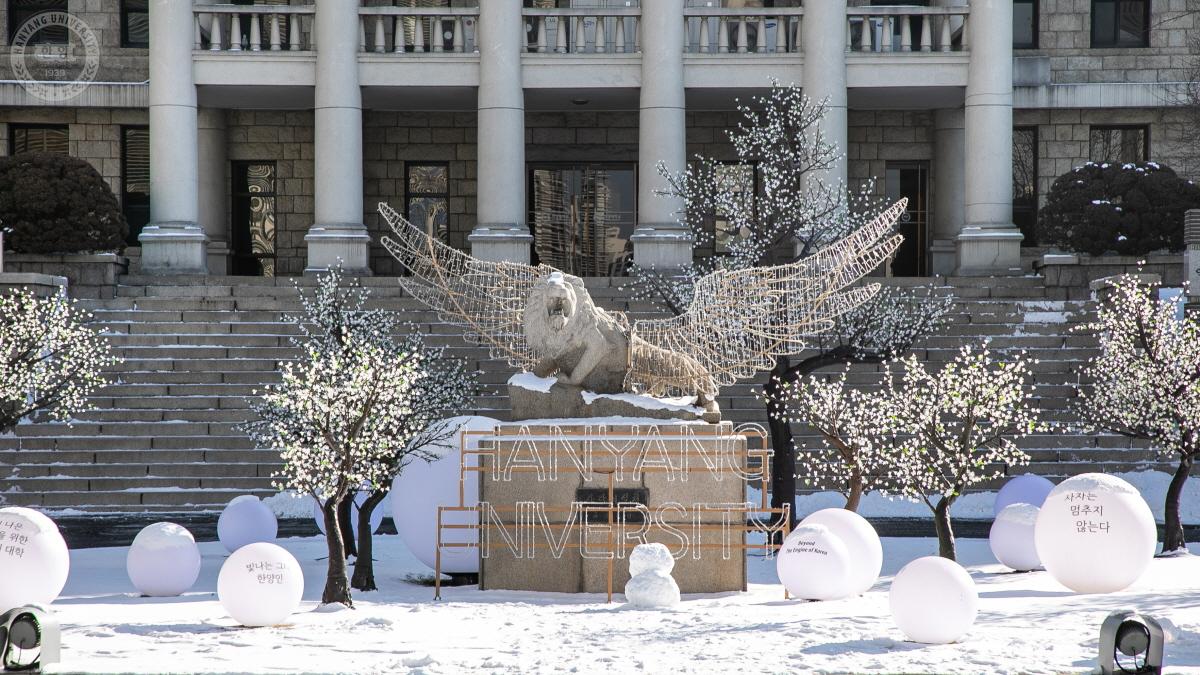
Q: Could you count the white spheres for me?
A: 12